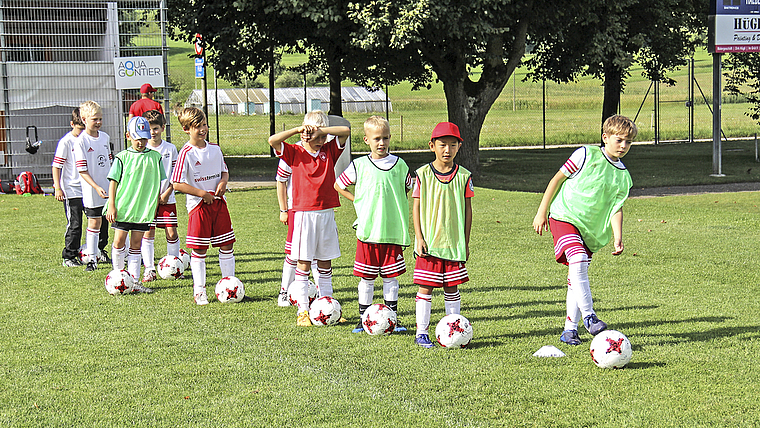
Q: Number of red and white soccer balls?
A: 10